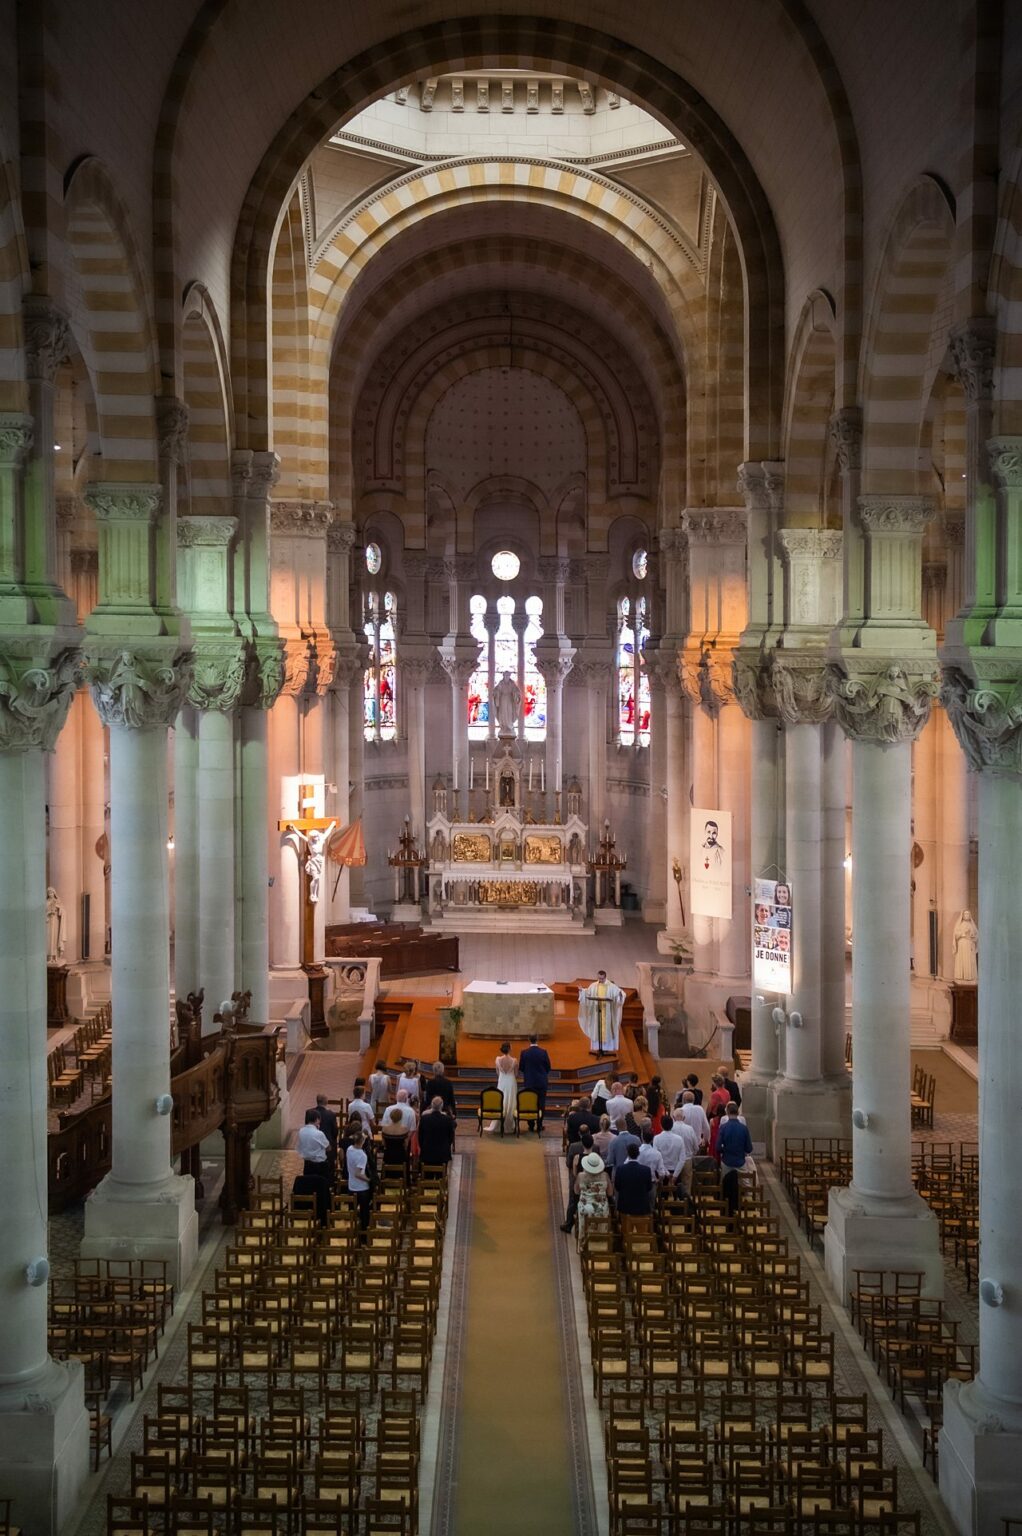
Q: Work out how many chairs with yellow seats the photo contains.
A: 2